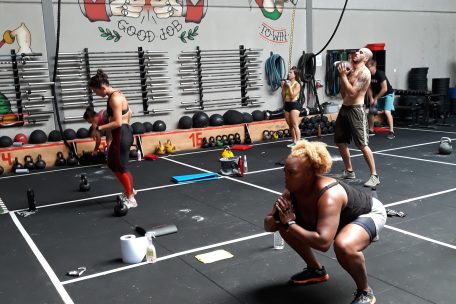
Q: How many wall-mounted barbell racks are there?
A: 3